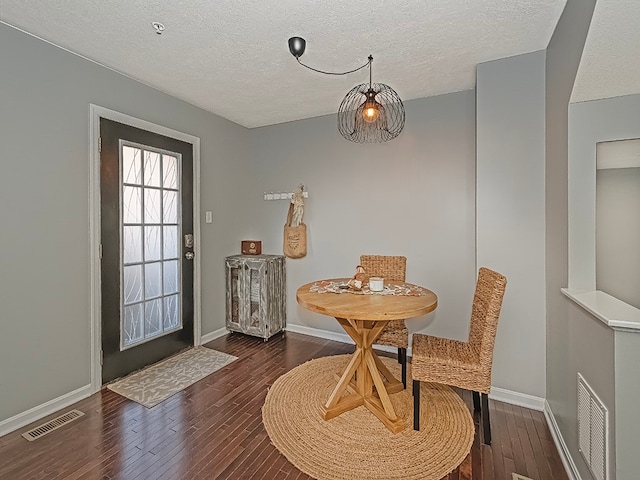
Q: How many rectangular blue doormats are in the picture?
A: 0